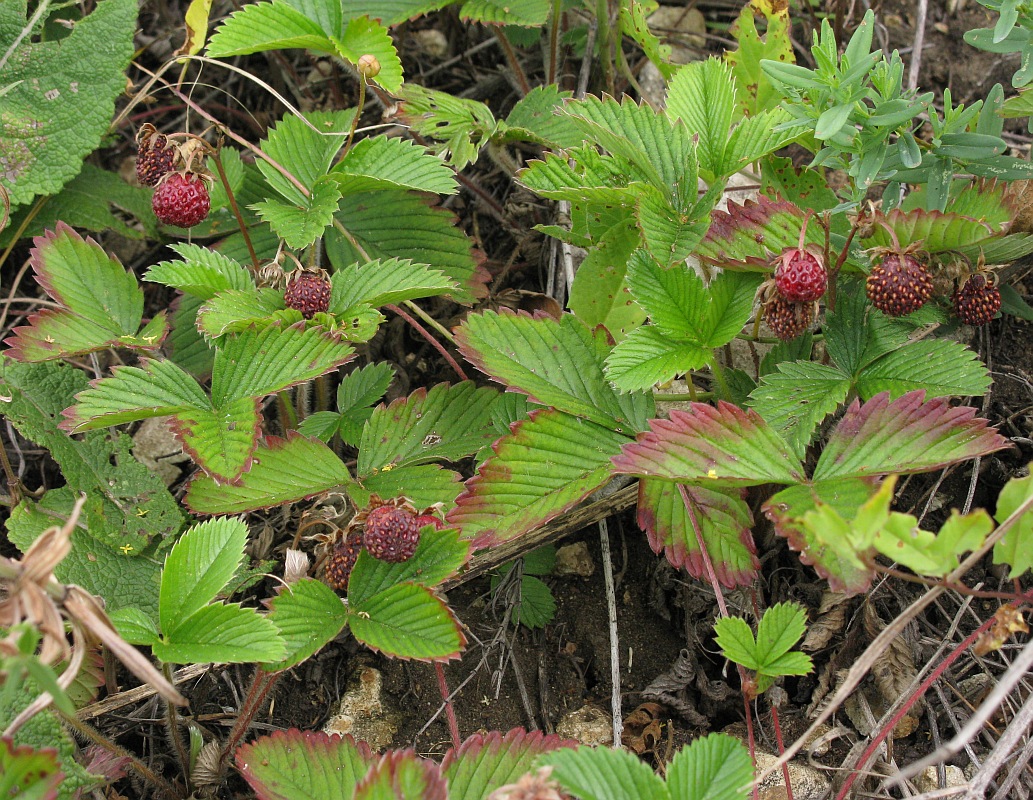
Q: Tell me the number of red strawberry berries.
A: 10